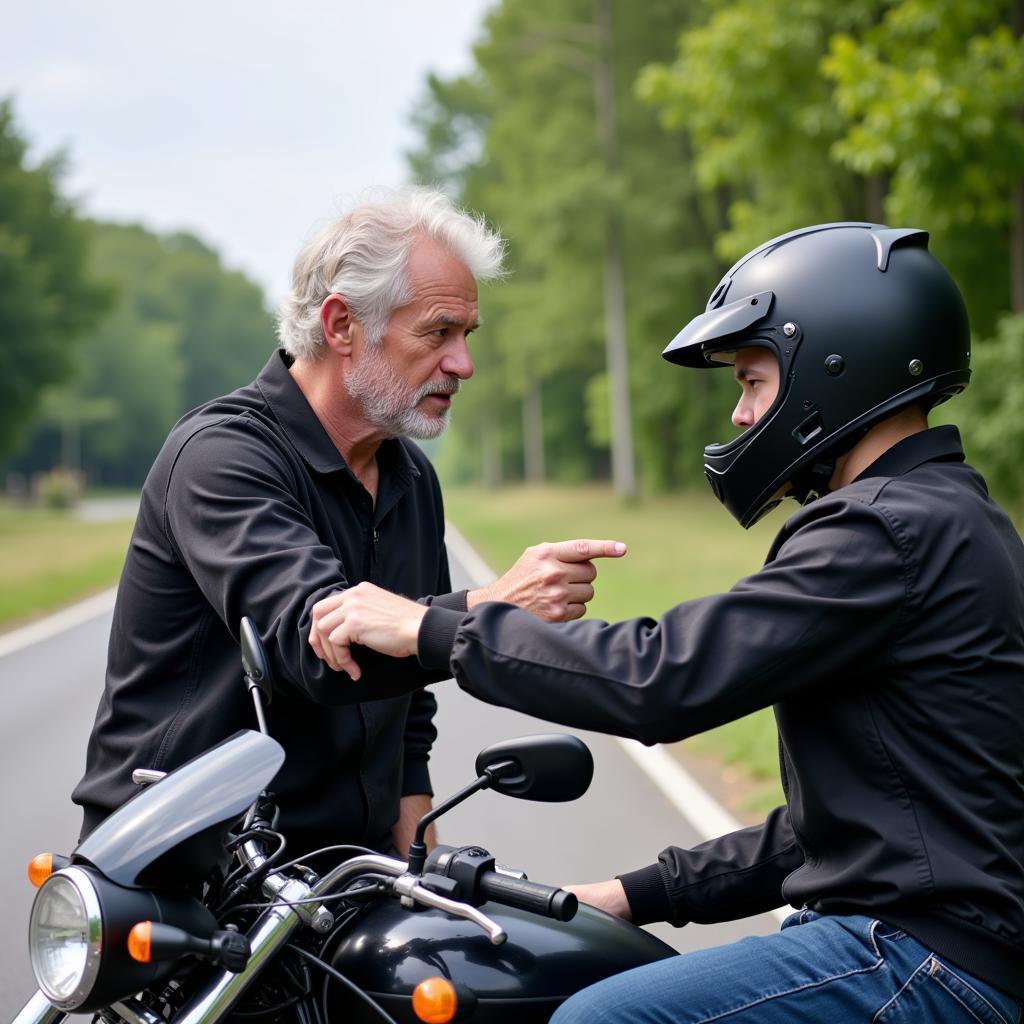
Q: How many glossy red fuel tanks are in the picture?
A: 0